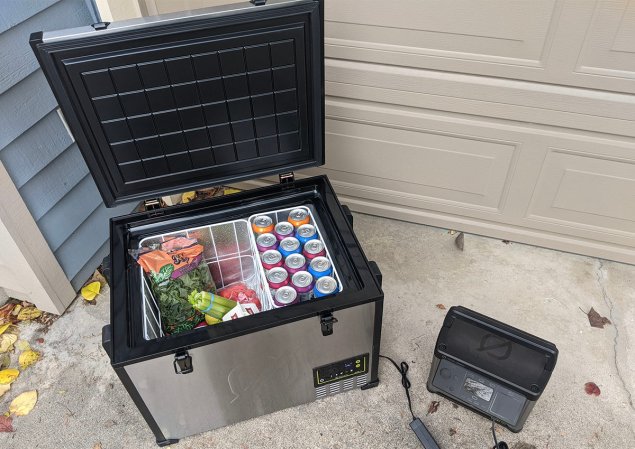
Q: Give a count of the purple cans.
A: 5